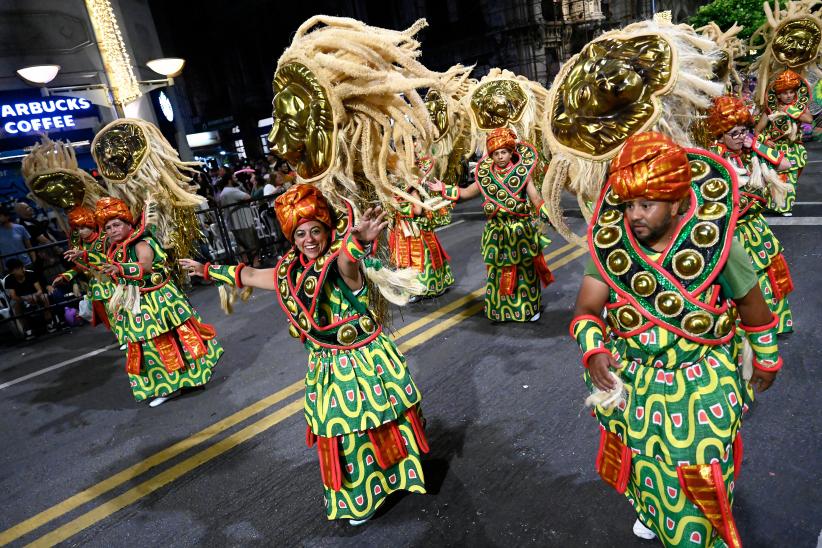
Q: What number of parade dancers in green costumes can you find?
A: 8